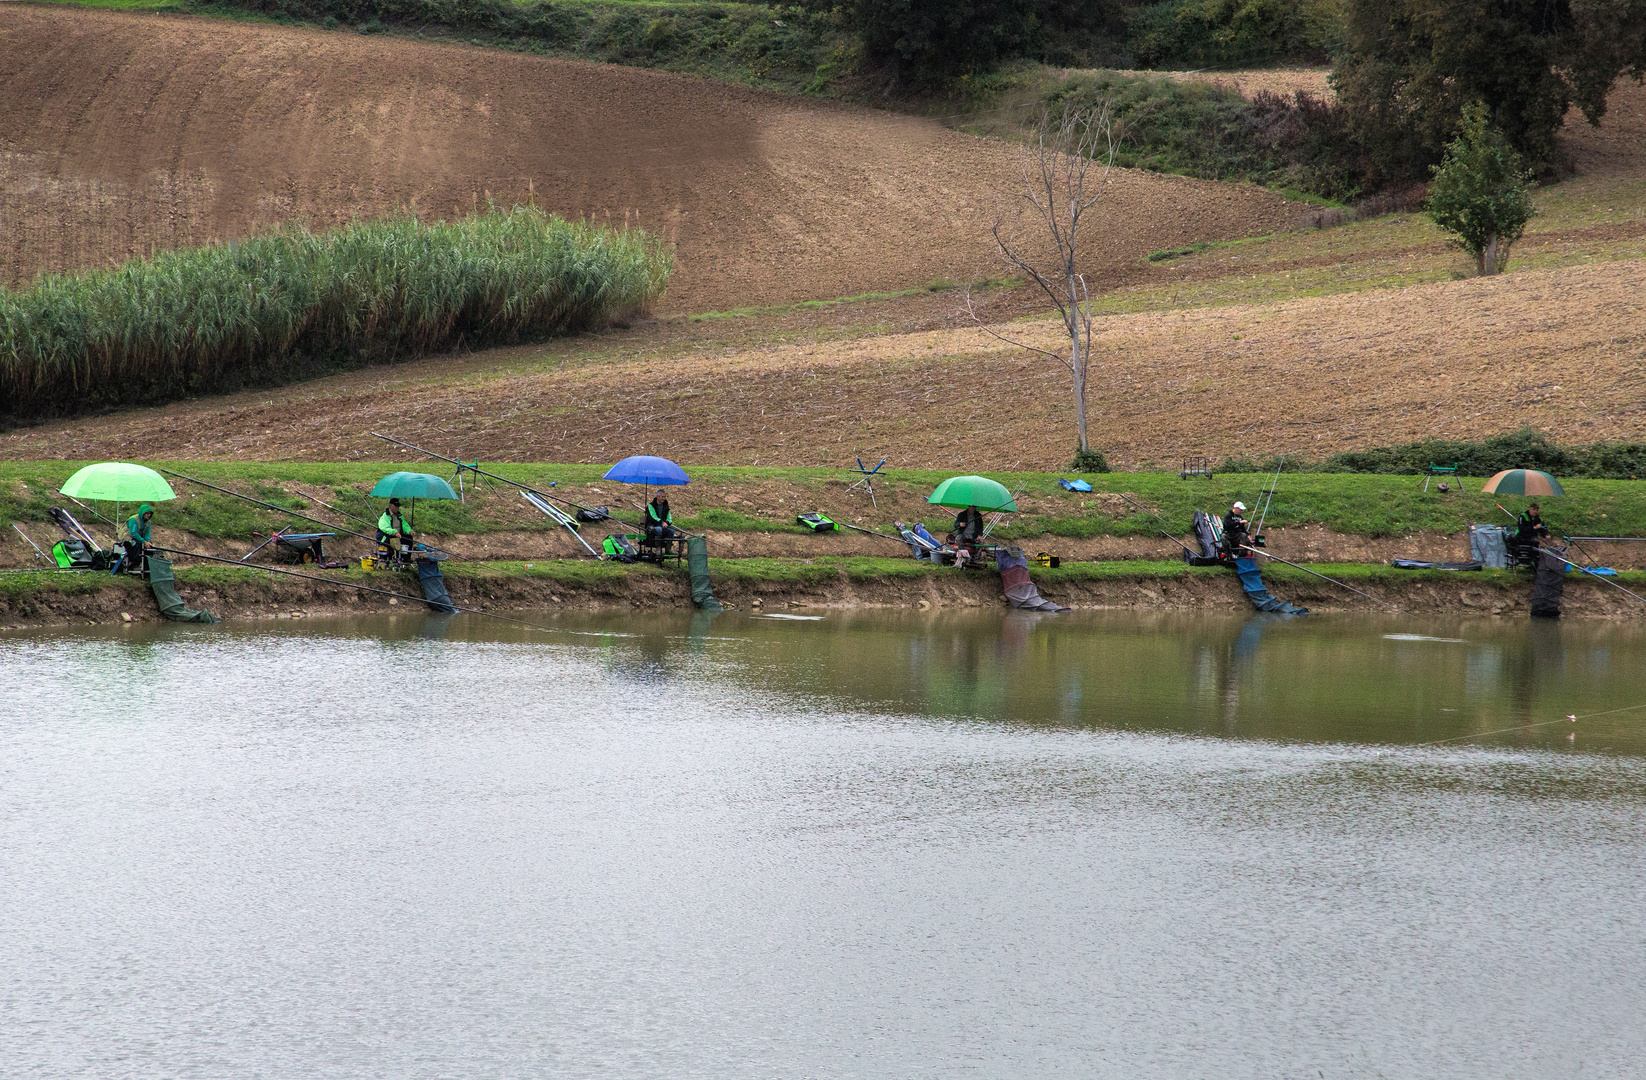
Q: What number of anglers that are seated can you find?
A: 6